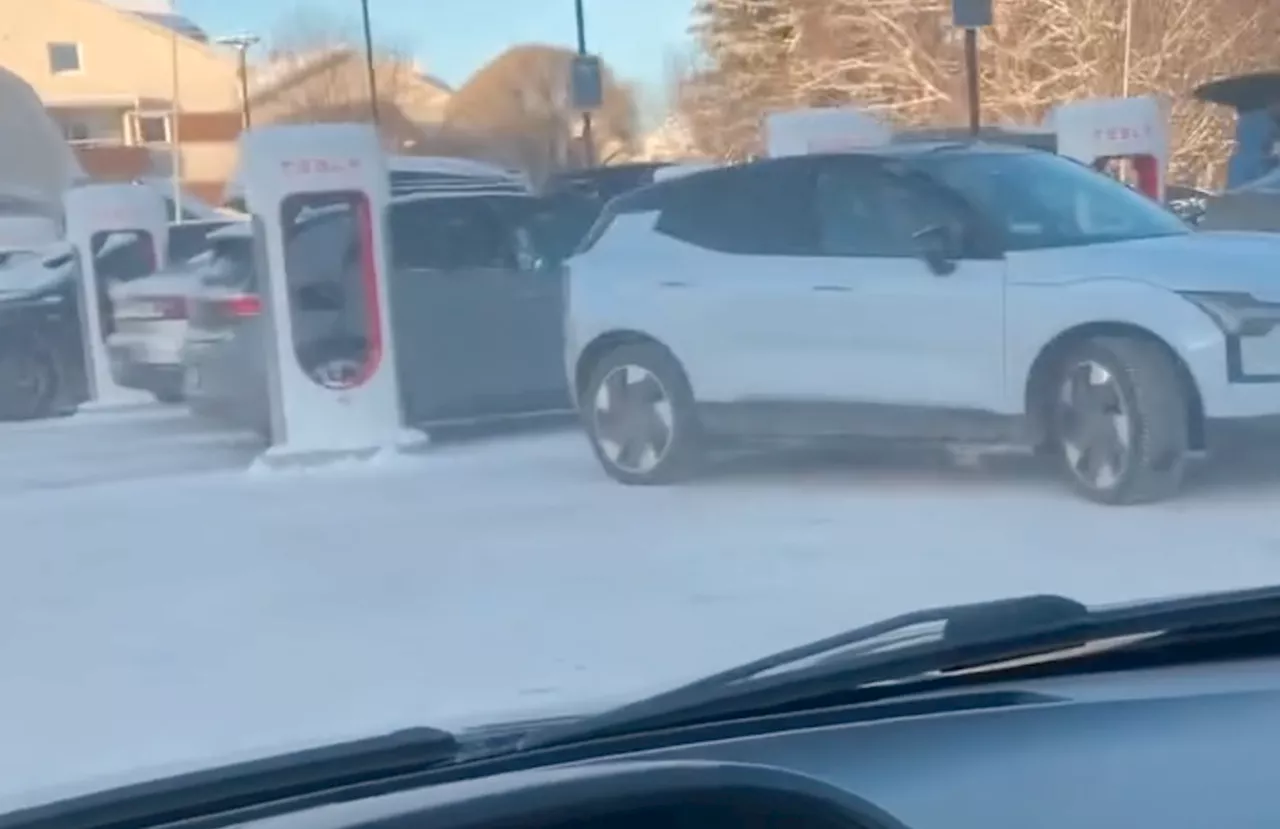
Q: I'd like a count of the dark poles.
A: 4